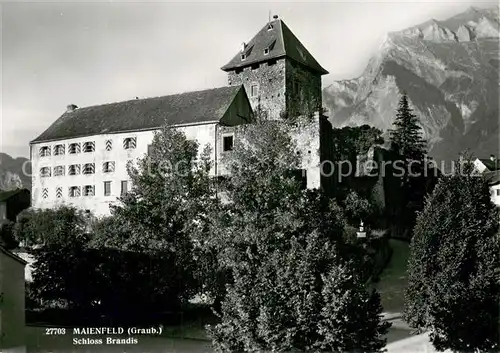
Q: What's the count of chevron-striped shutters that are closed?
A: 3